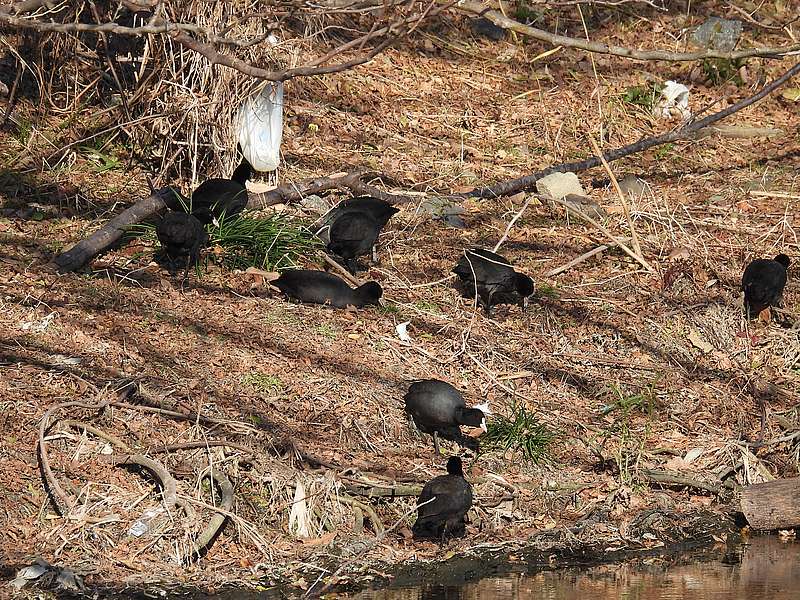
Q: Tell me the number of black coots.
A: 9